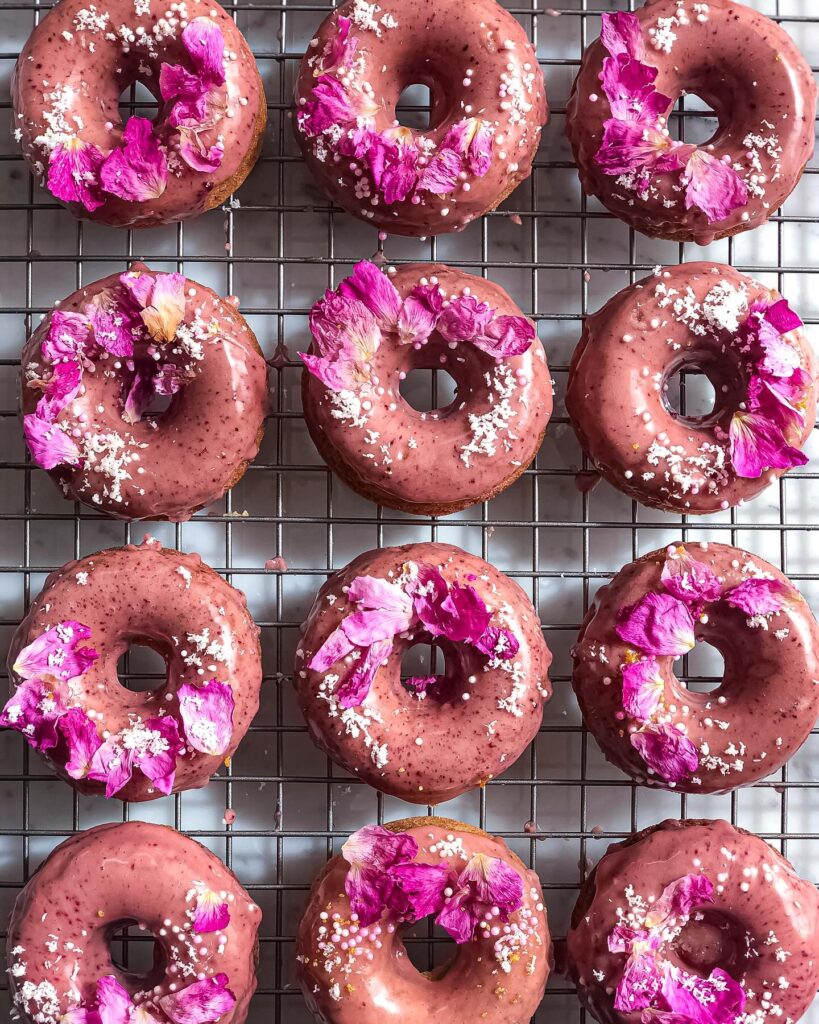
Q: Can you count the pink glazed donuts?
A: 12